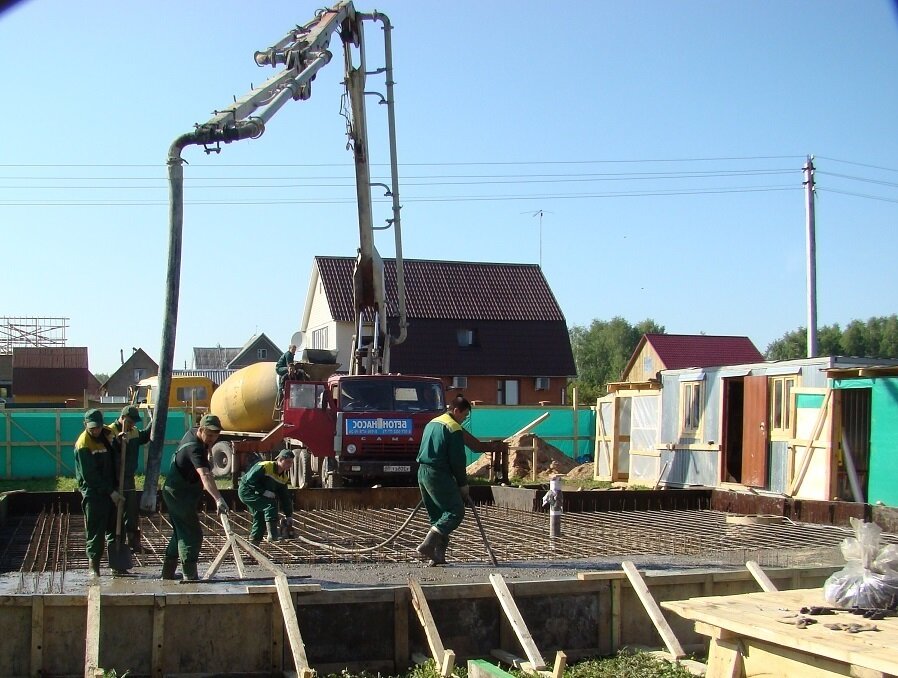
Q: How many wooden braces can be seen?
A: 6